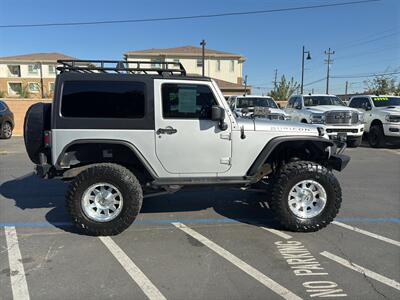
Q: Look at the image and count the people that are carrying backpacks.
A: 0